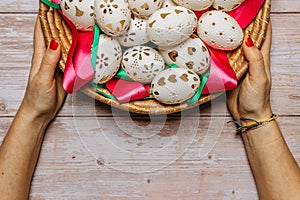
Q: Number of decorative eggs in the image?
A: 13